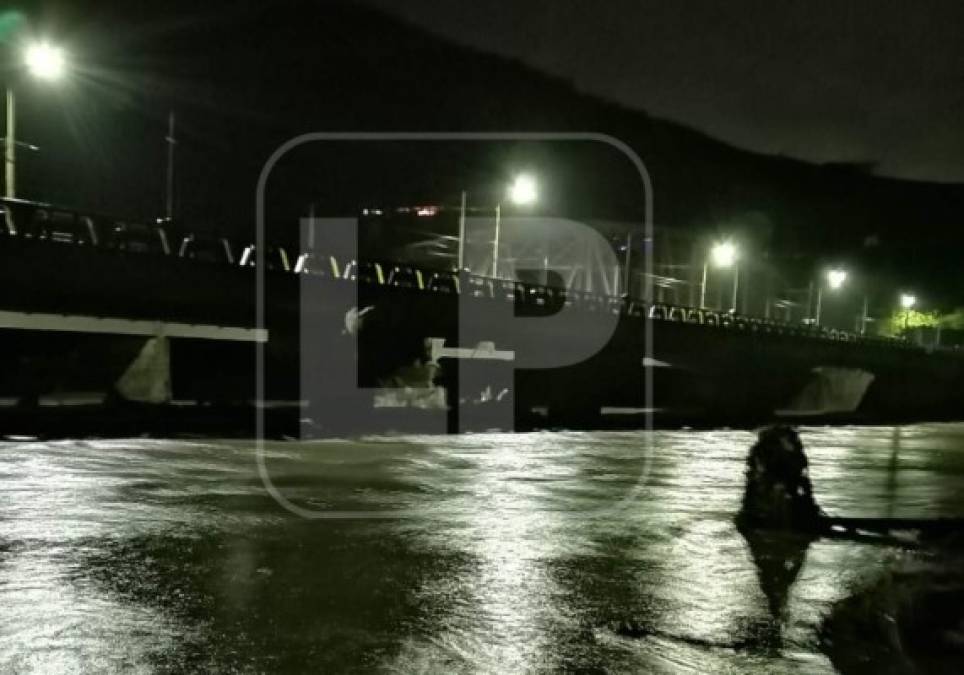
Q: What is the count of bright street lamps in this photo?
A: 5